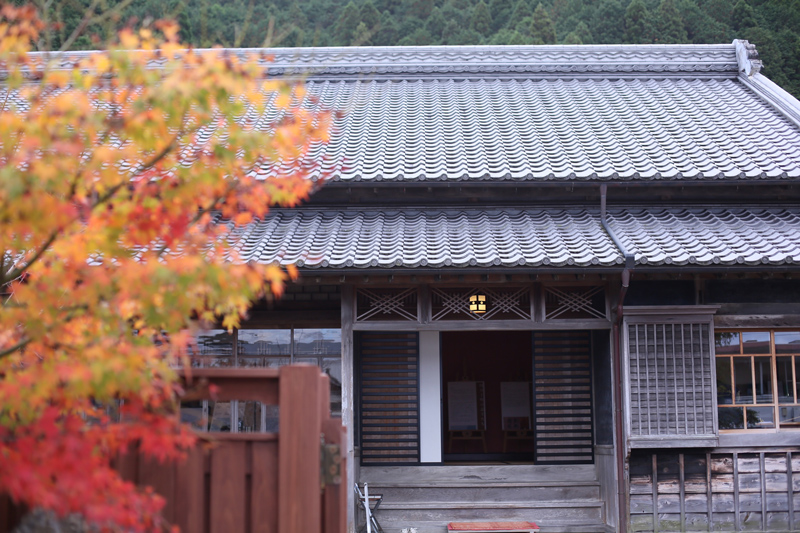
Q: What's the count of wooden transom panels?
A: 3